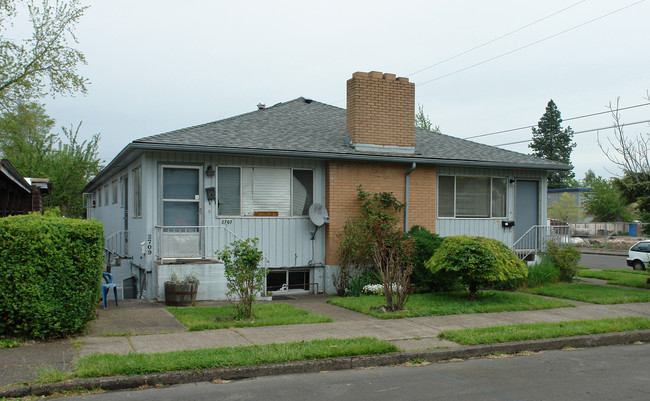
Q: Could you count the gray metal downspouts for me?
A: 1